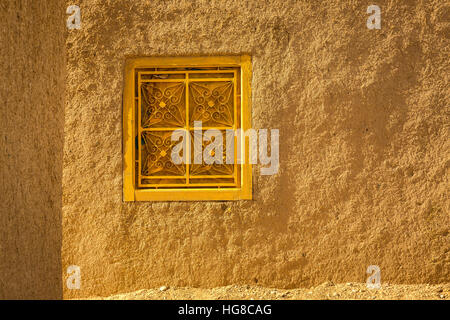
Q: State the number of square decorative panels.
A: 4